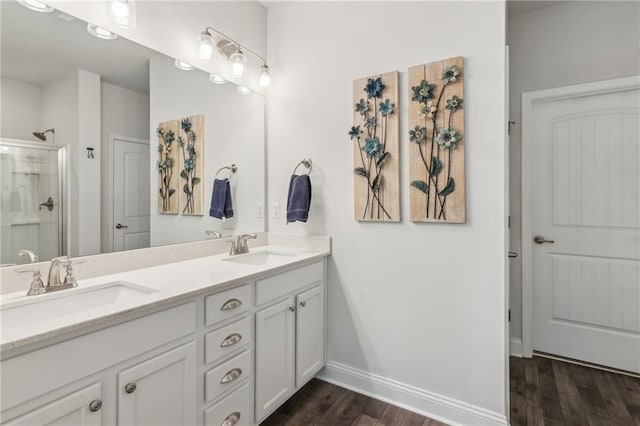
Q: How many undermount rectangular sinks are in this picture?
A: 2